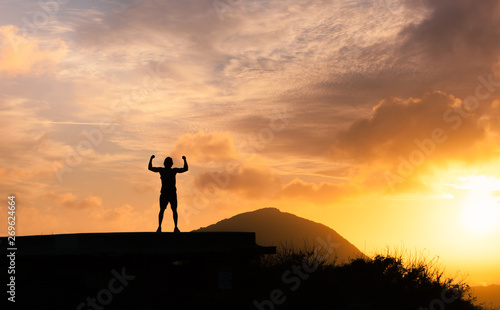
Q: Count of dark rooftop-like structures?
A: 1